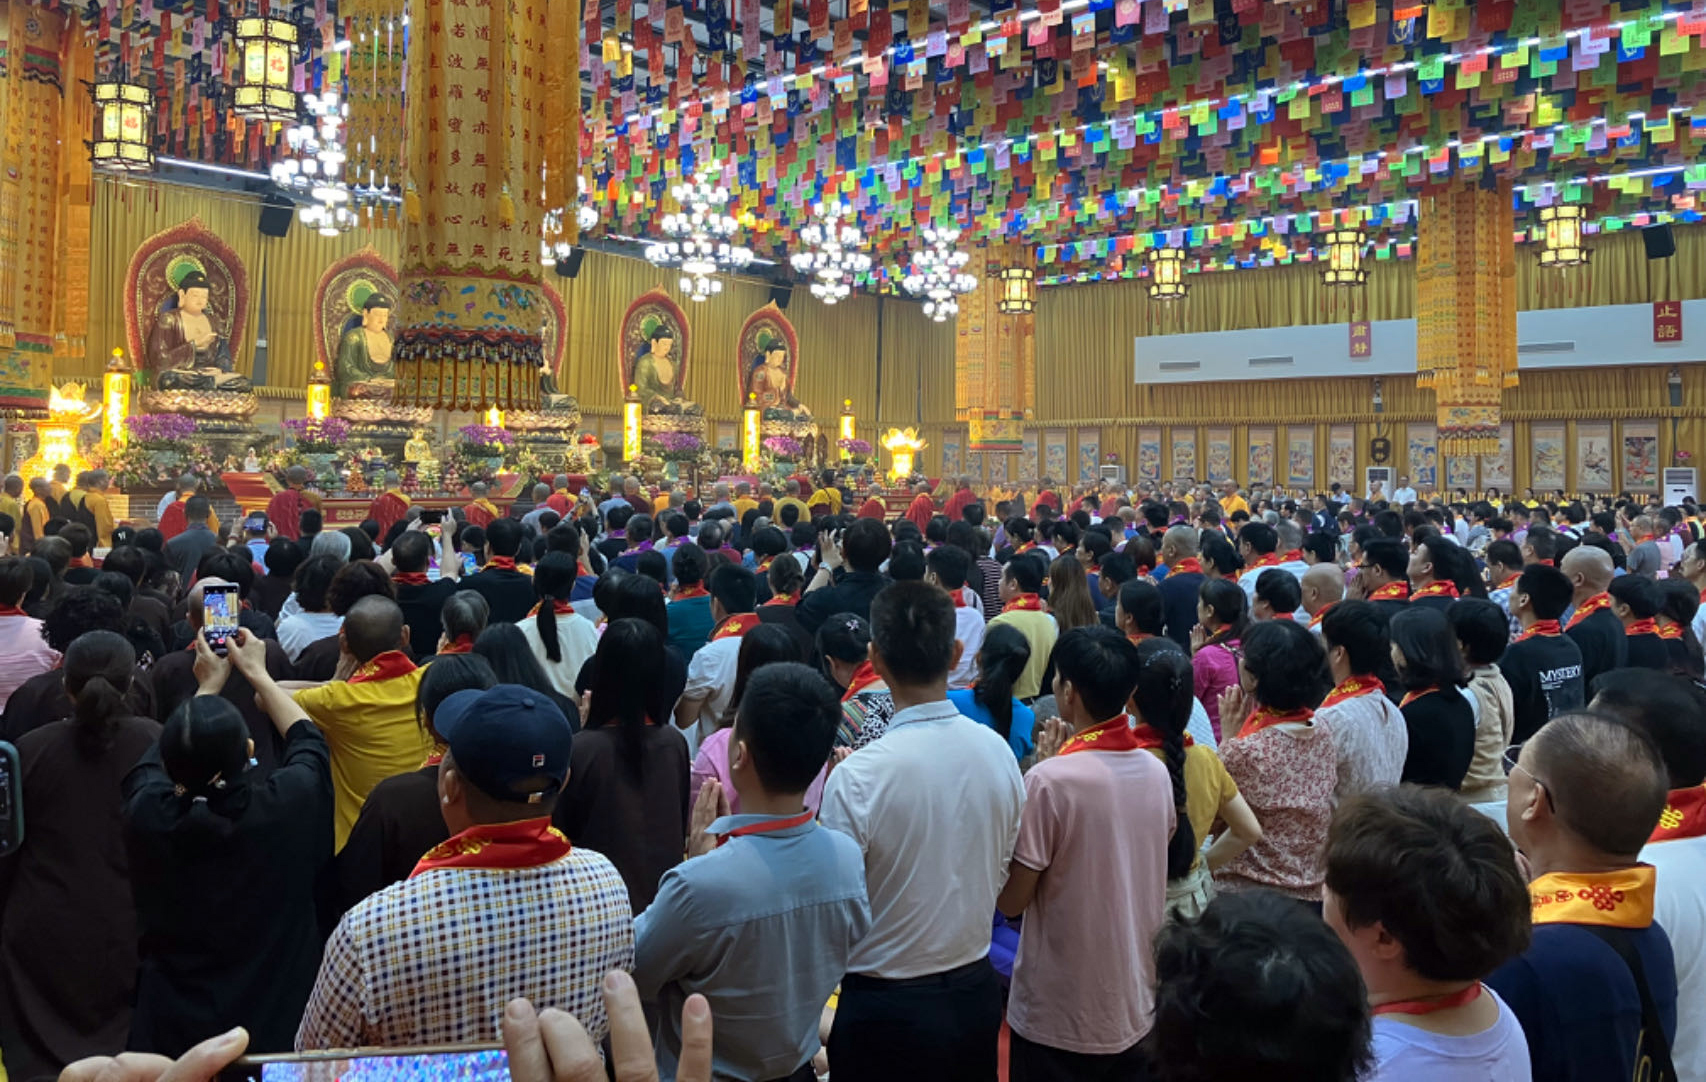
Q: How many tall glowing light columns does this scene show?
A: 6